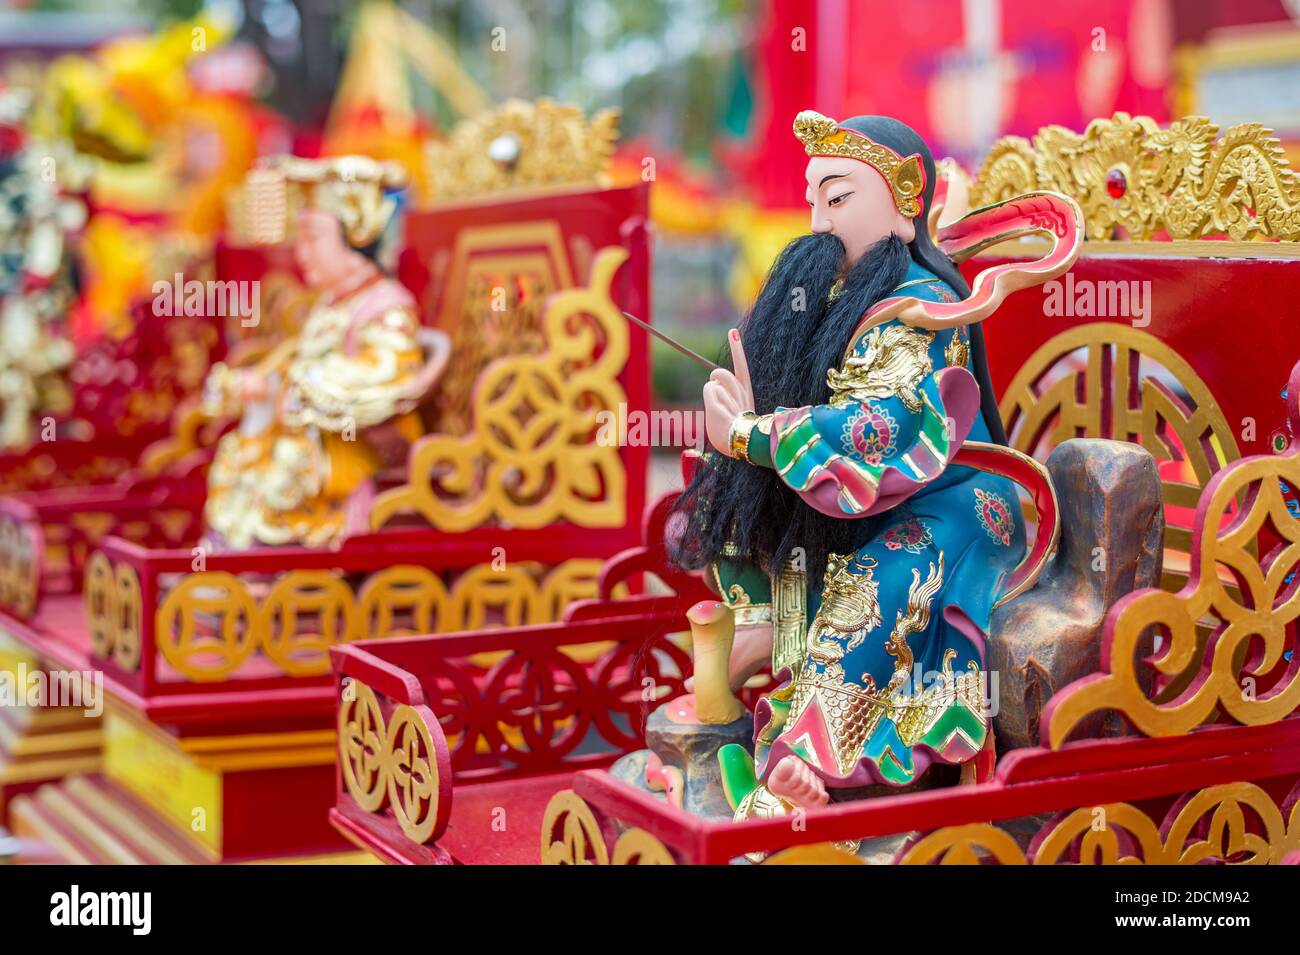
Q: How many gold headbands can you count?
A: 1